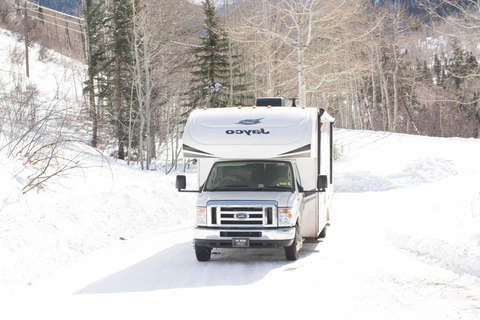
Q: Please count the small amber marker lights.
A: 5